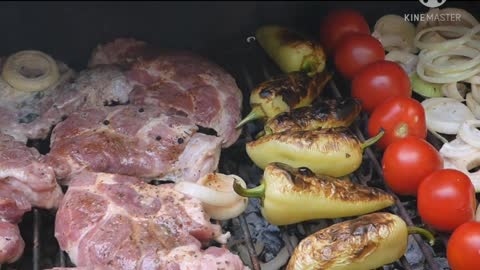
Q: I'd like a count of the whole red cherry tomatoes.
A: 7